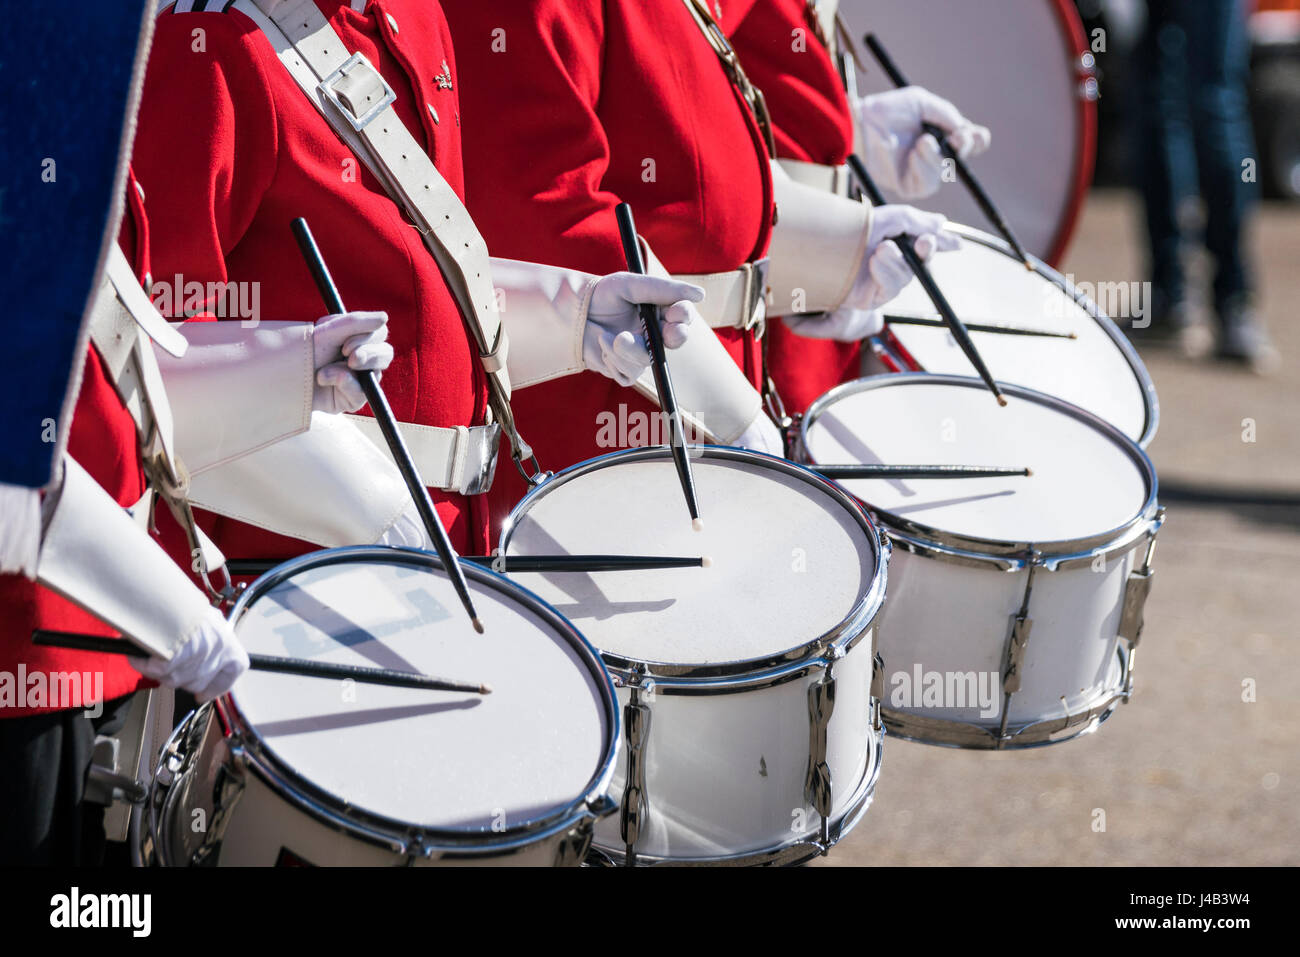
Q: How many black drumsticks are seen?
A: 8